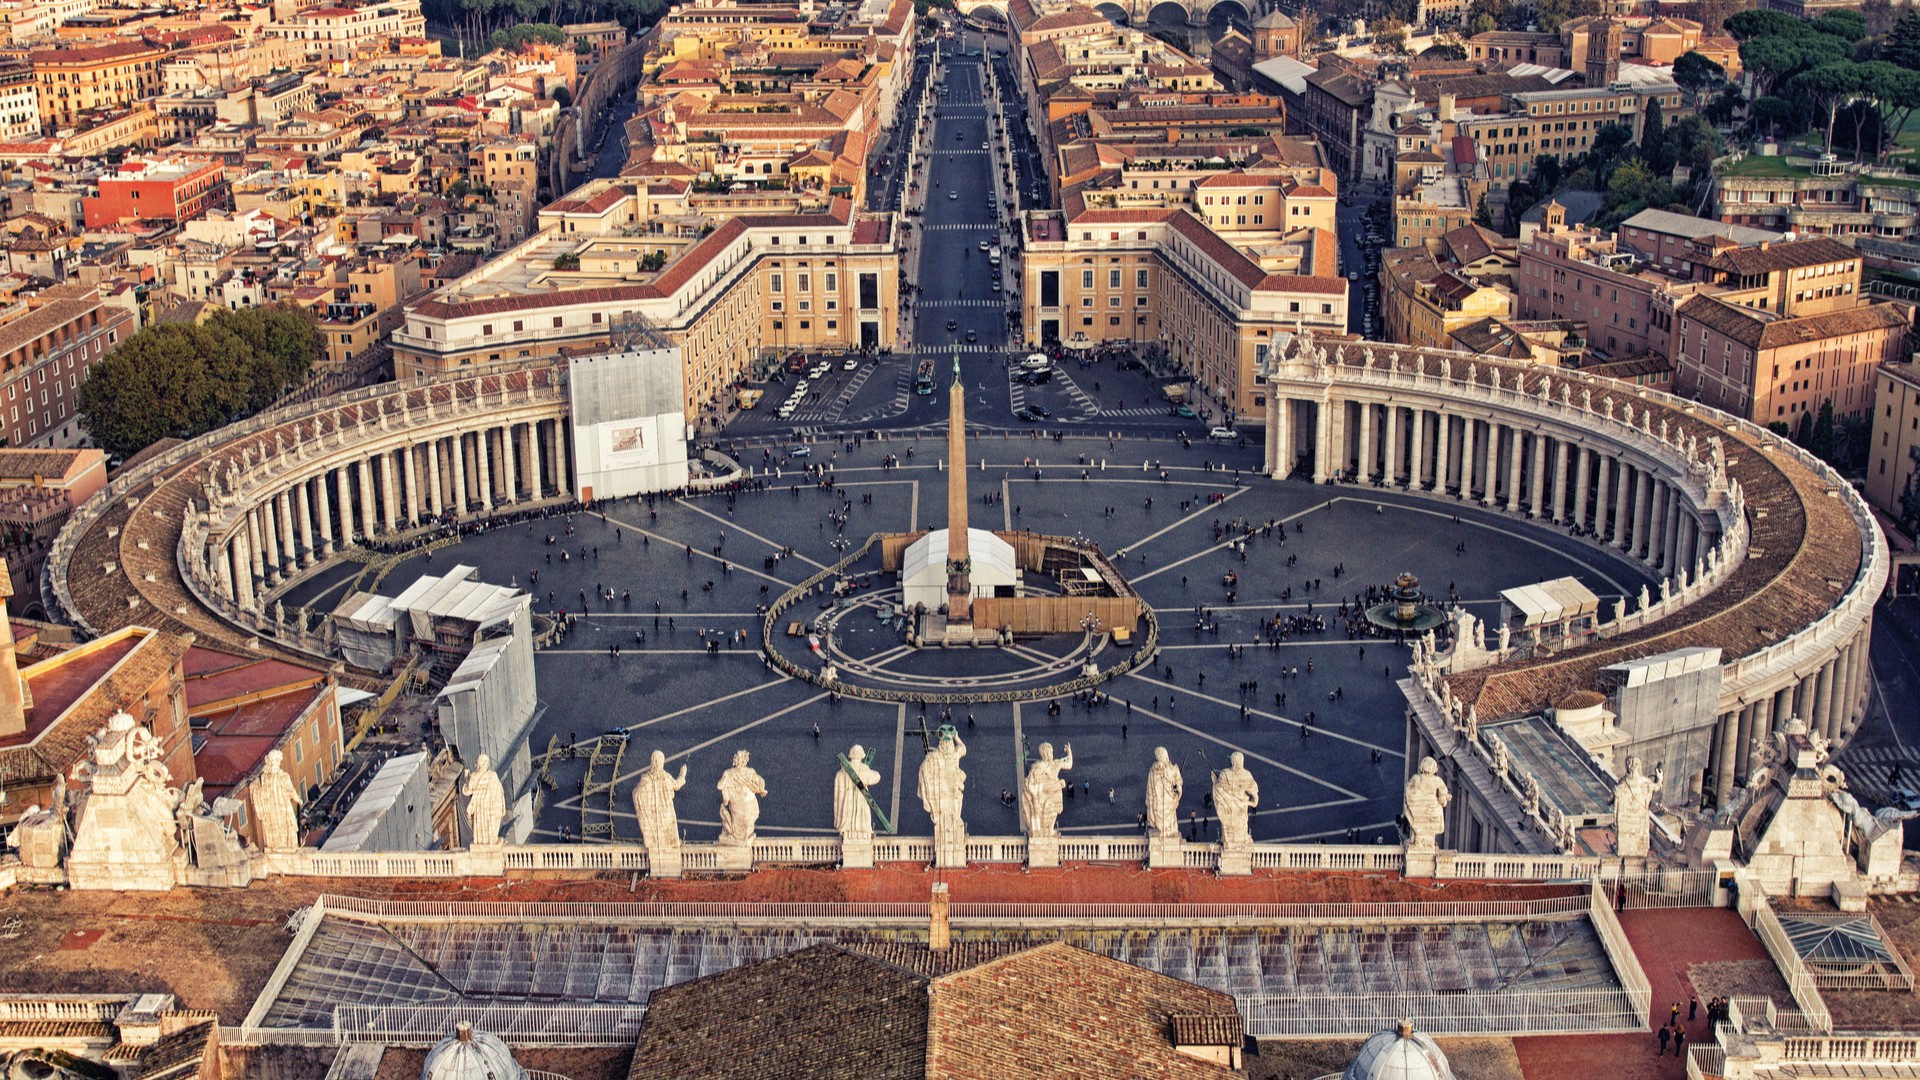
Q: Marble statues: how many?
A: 11